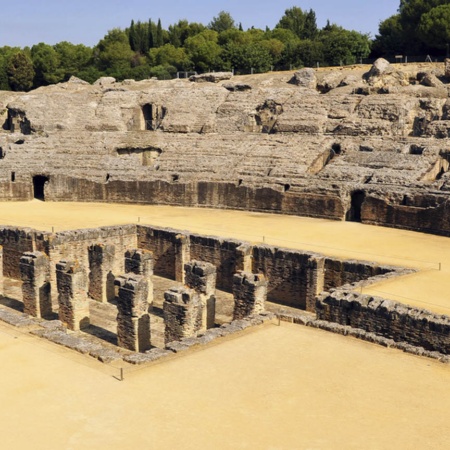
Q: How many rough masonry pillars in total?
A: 8